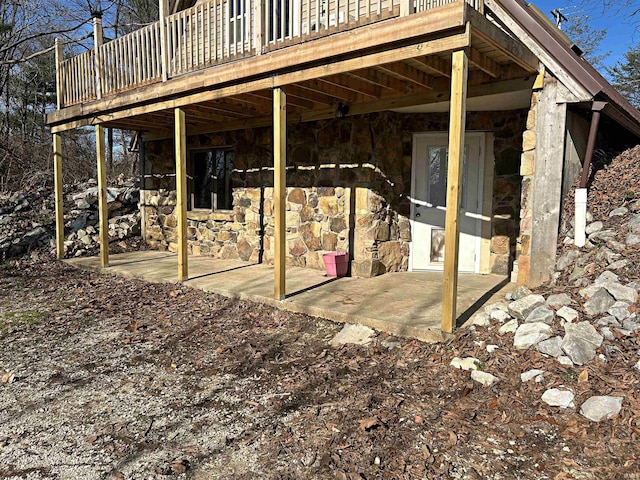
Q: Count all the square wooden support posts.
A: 5